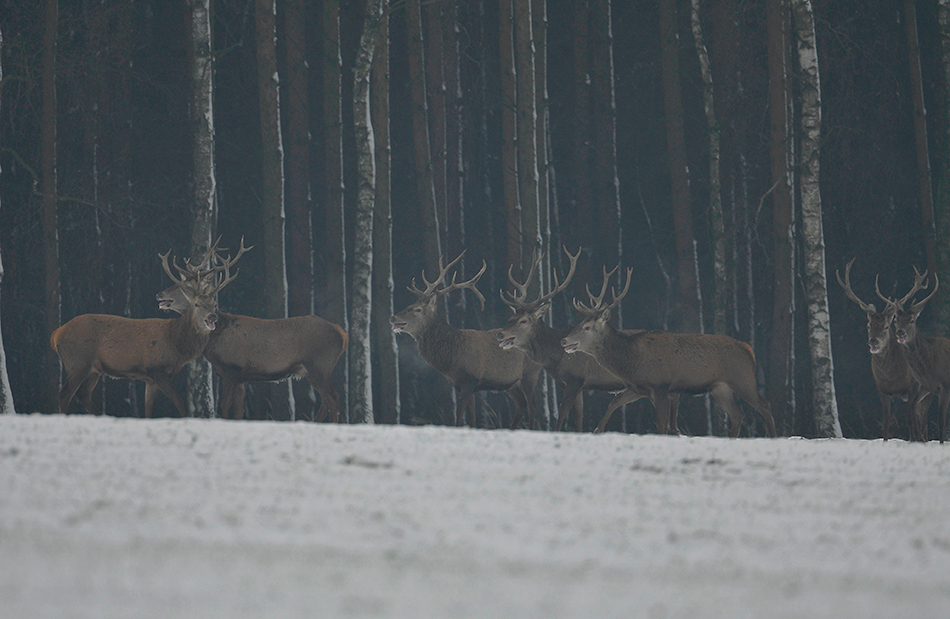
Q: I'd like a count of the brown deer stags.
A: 7